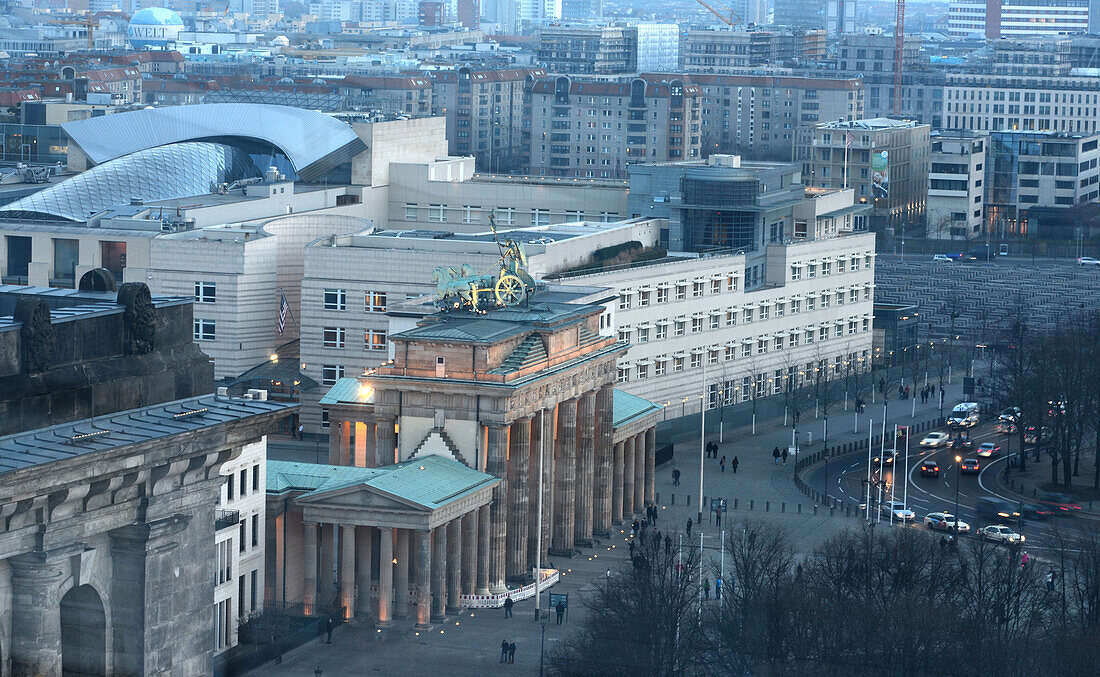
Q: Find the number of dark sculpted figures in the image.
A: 2